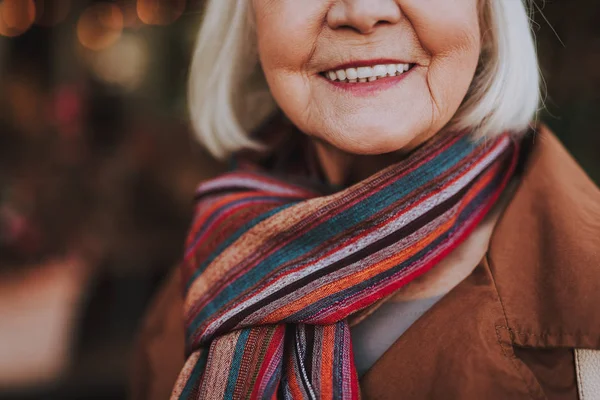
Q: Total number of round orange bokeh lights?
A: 3